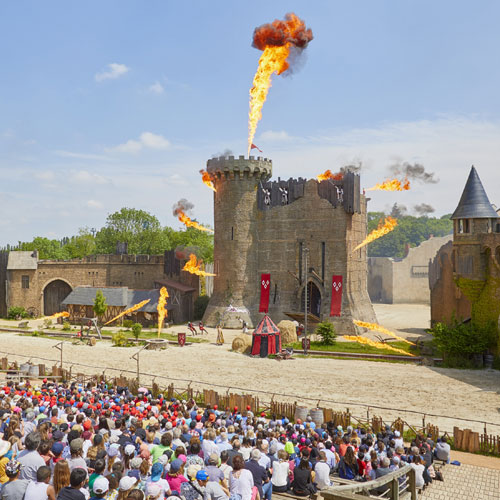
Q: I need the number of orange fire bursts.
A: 12